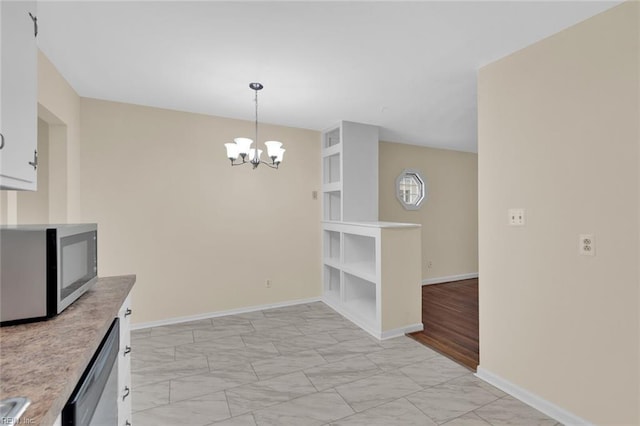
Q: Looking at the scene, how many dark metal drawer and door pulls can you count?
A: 5